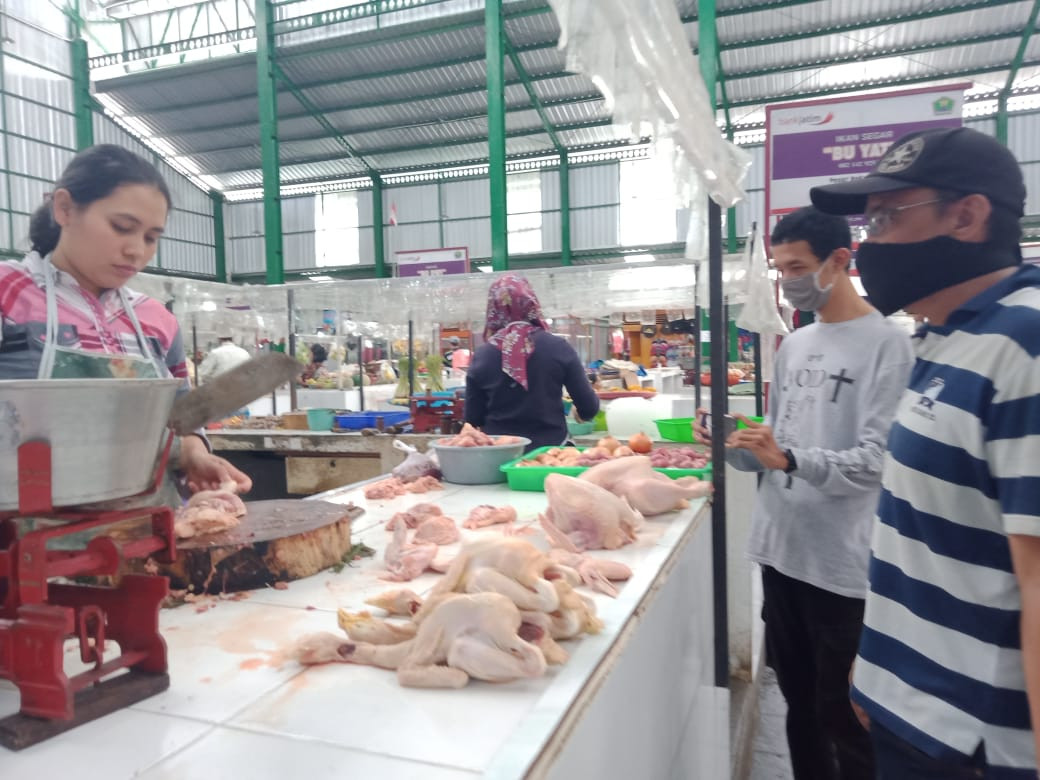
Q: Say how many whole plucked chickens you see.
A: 5